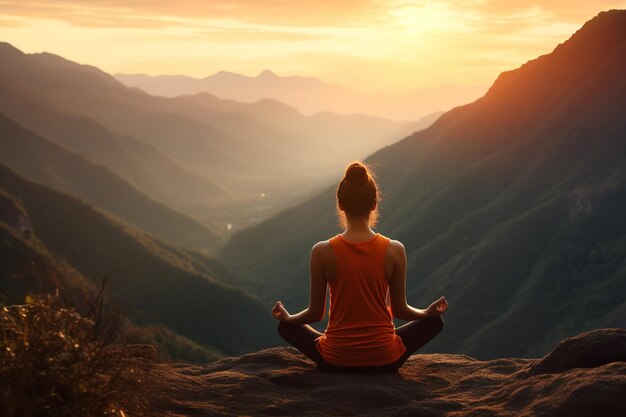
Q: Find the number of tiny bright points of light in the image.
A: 2